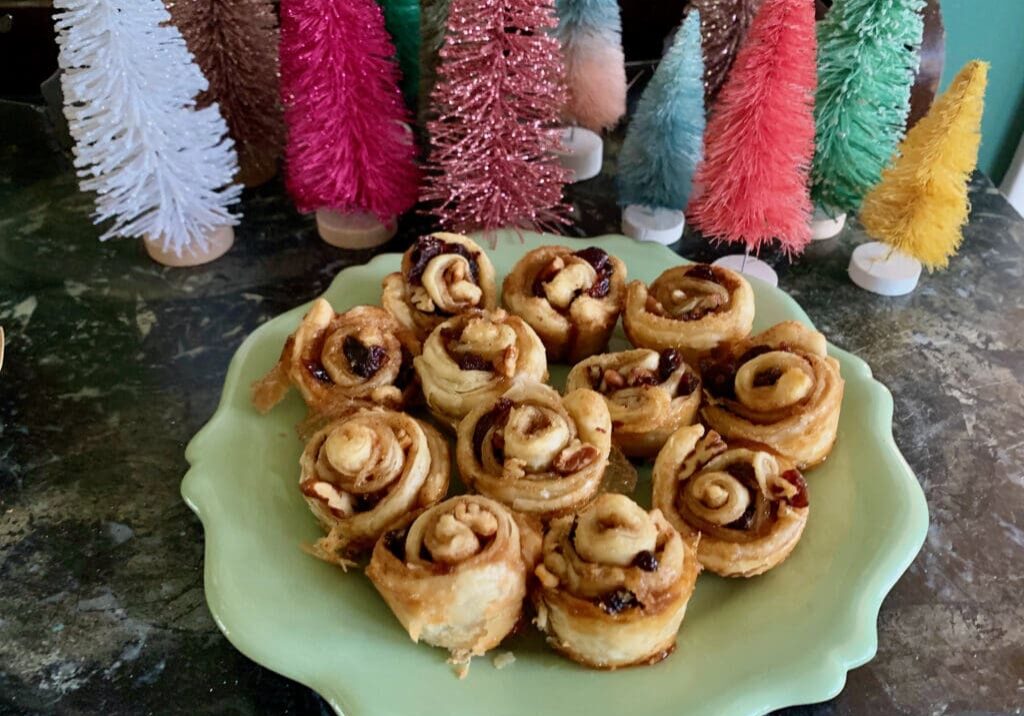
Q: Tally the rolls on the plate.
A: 12